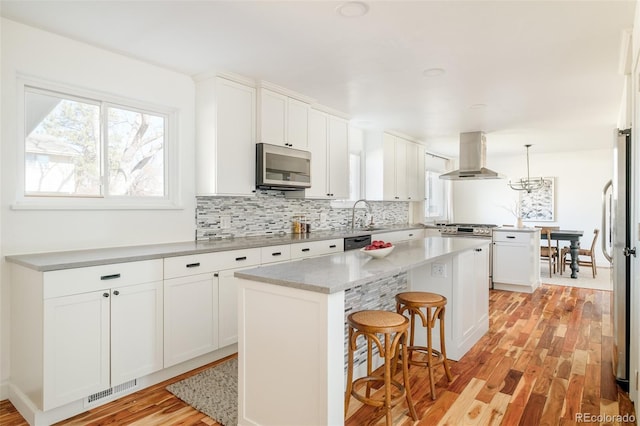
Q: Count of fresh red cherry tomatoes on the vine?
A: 0